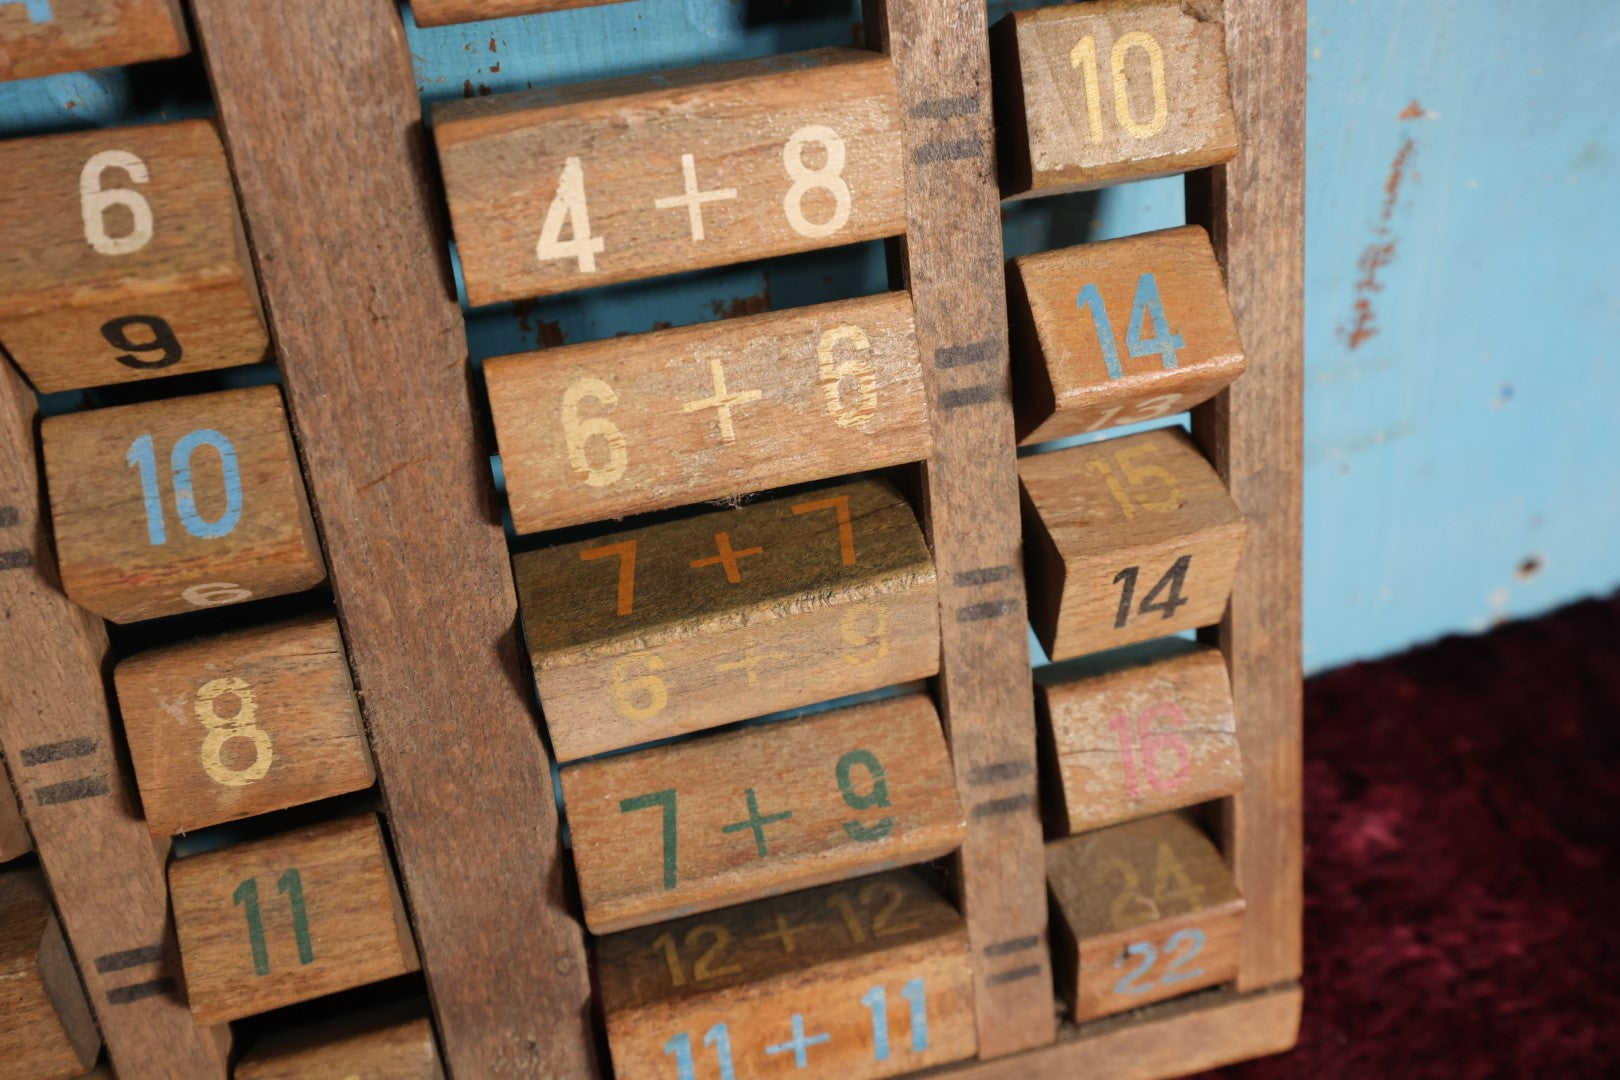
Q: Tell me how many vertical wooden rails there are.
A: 4